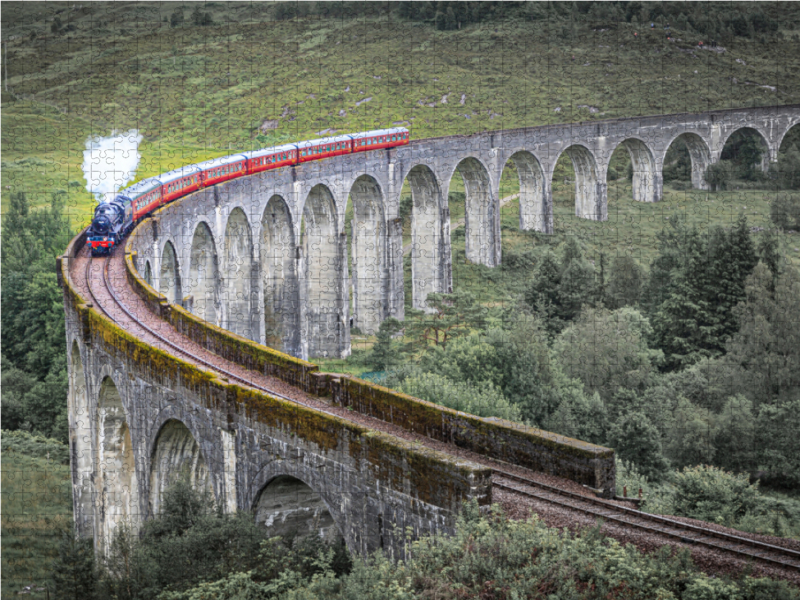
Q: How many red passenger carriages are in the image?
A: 6